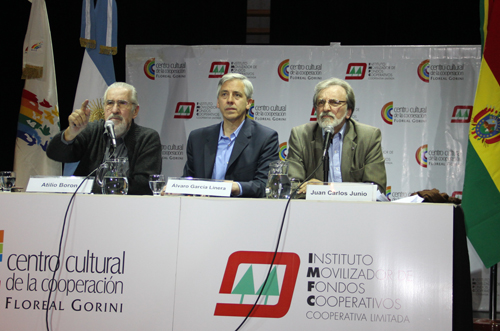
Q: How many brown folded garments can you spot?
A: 1